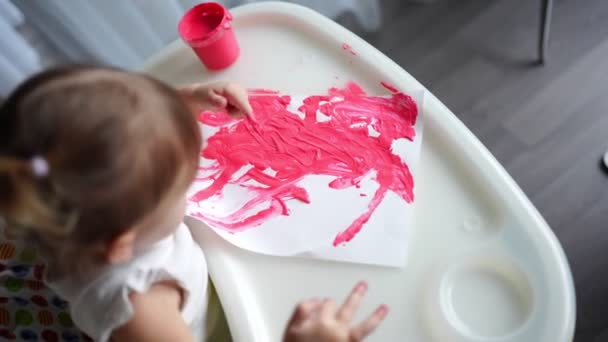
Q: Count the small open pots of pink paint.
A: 1